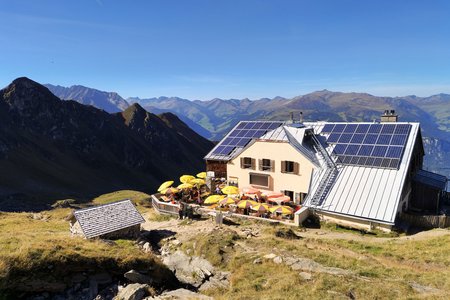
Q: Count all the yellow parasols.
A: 12